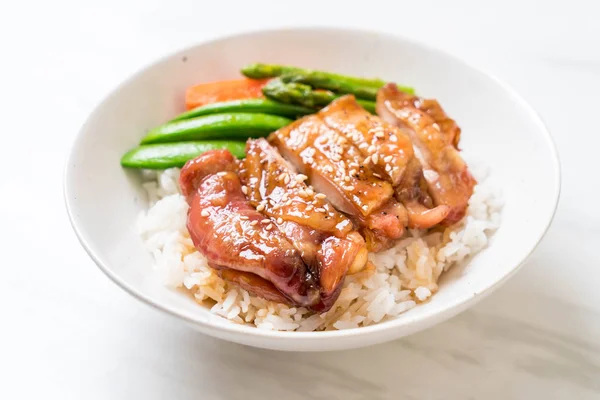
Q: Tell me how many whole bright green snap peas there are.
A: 3